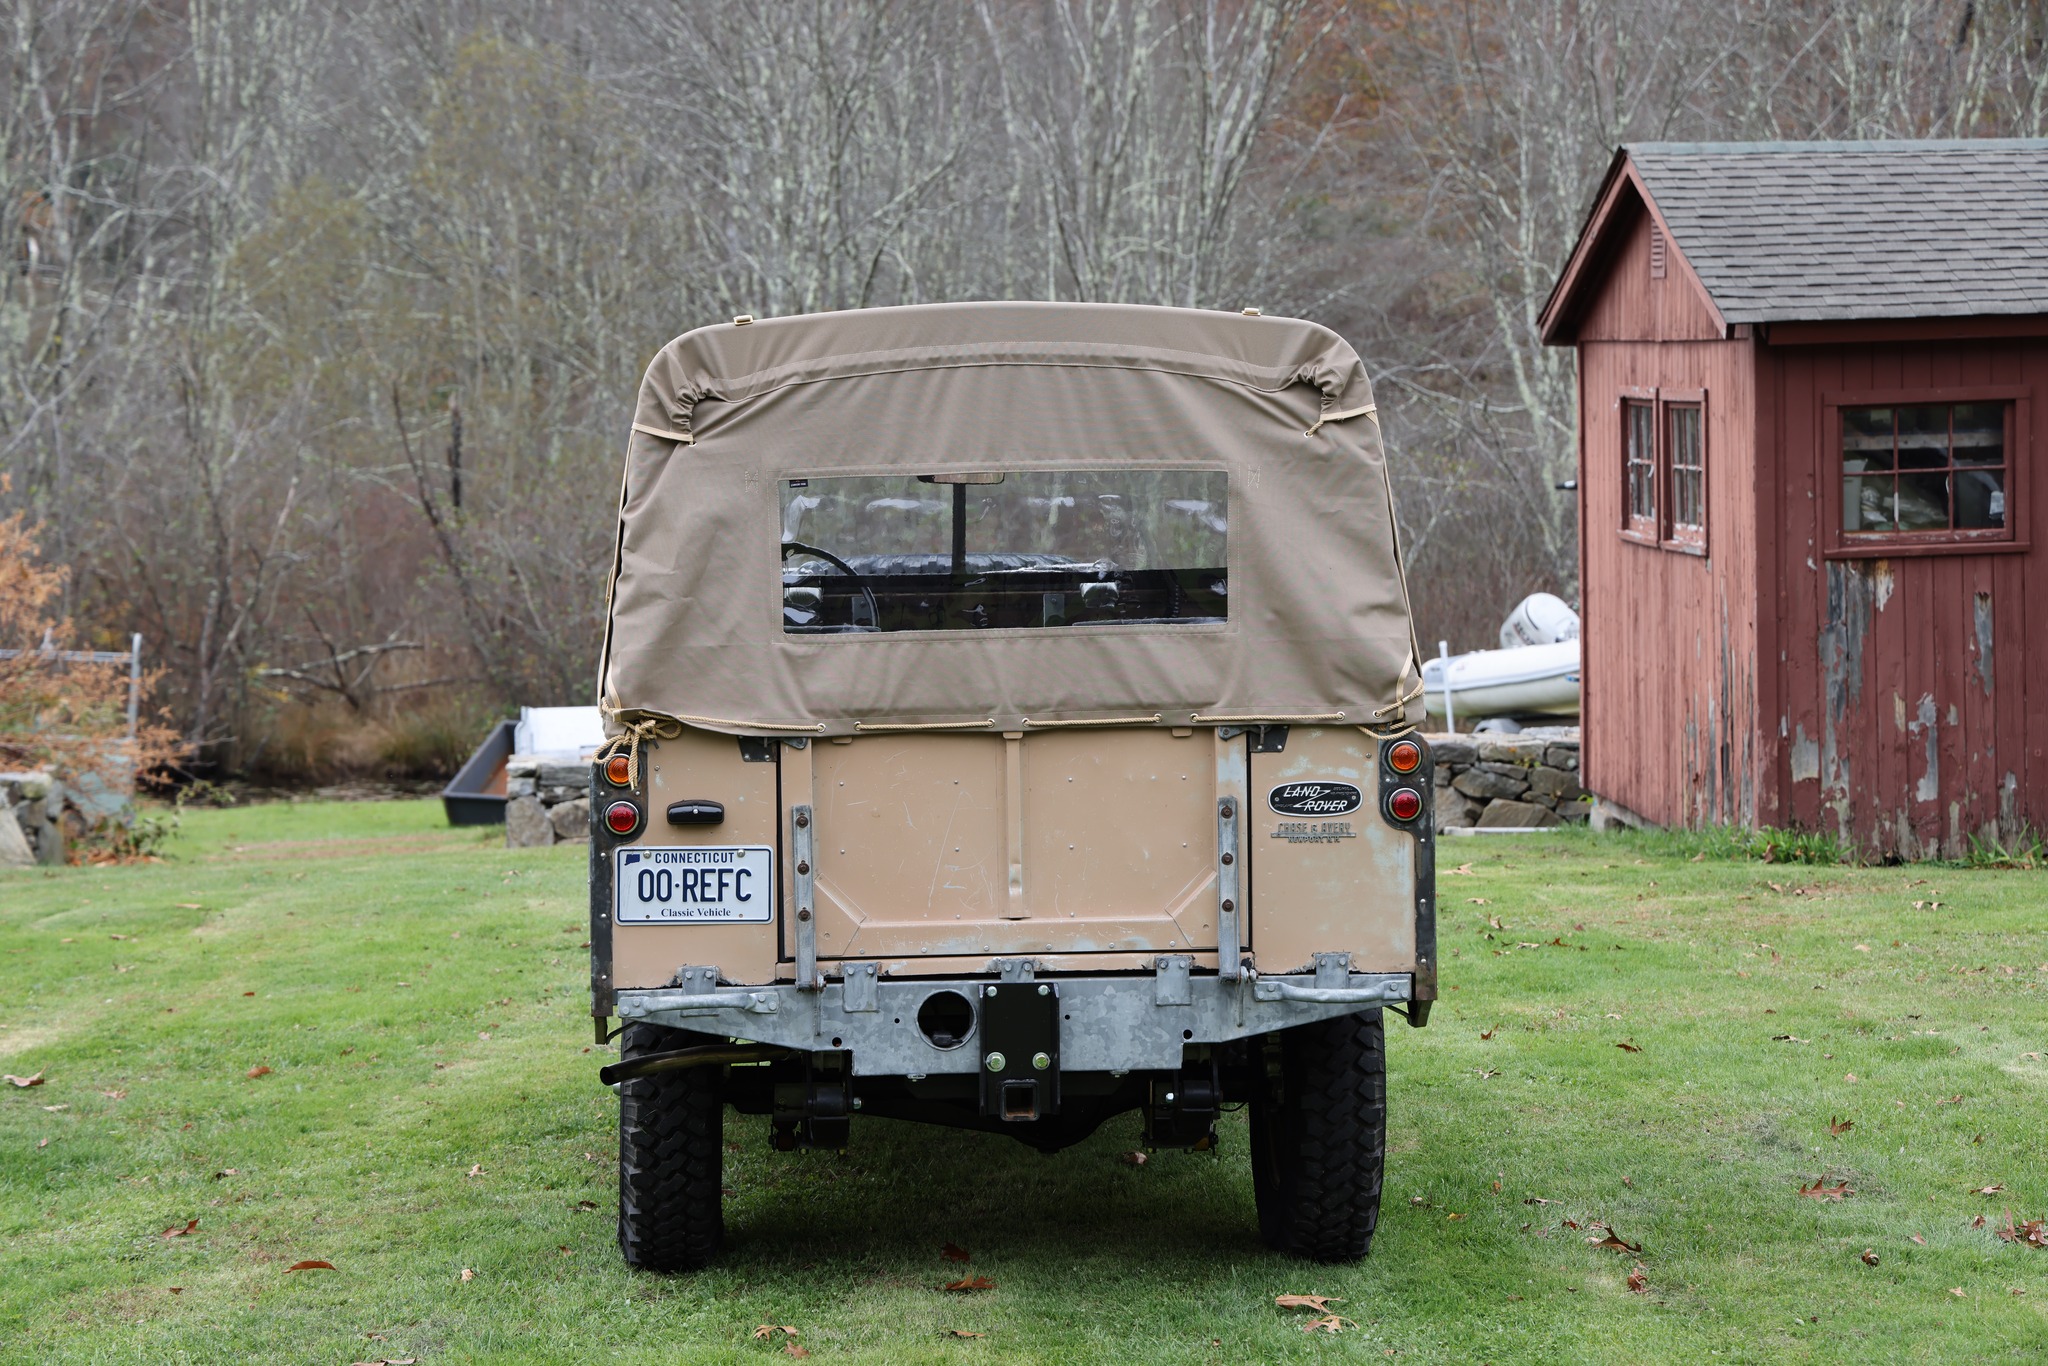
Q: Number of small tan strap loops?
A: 2